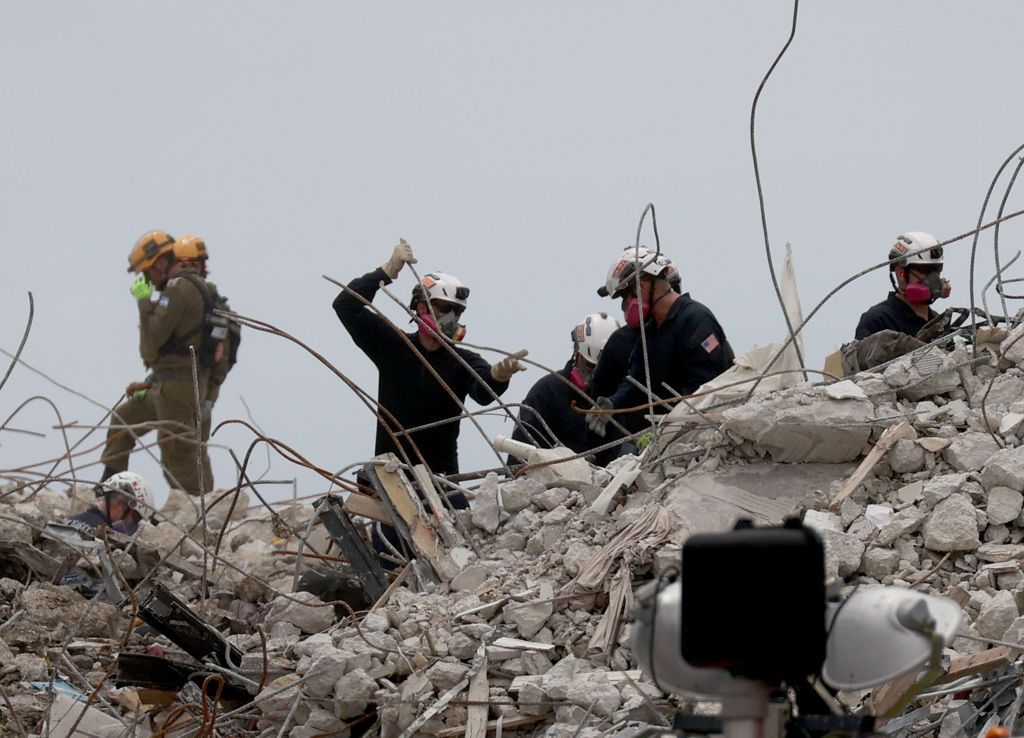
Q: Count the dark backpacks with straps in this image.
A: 1